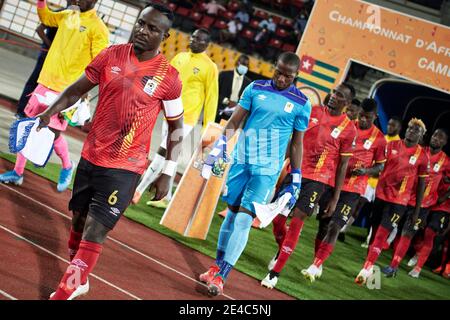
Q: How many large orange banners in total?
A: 1